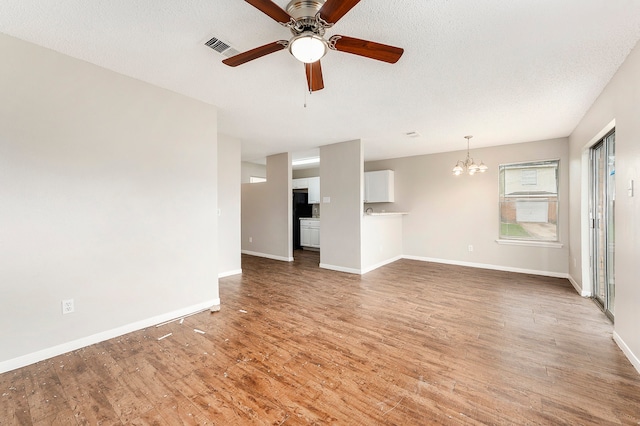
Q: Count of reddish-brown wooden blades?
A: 5